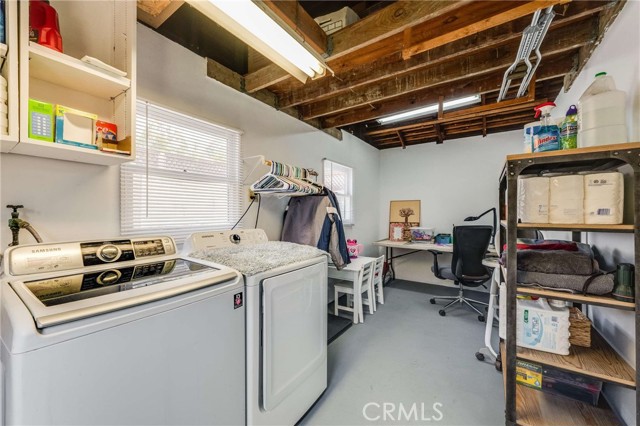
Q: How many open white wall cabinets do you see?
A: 2